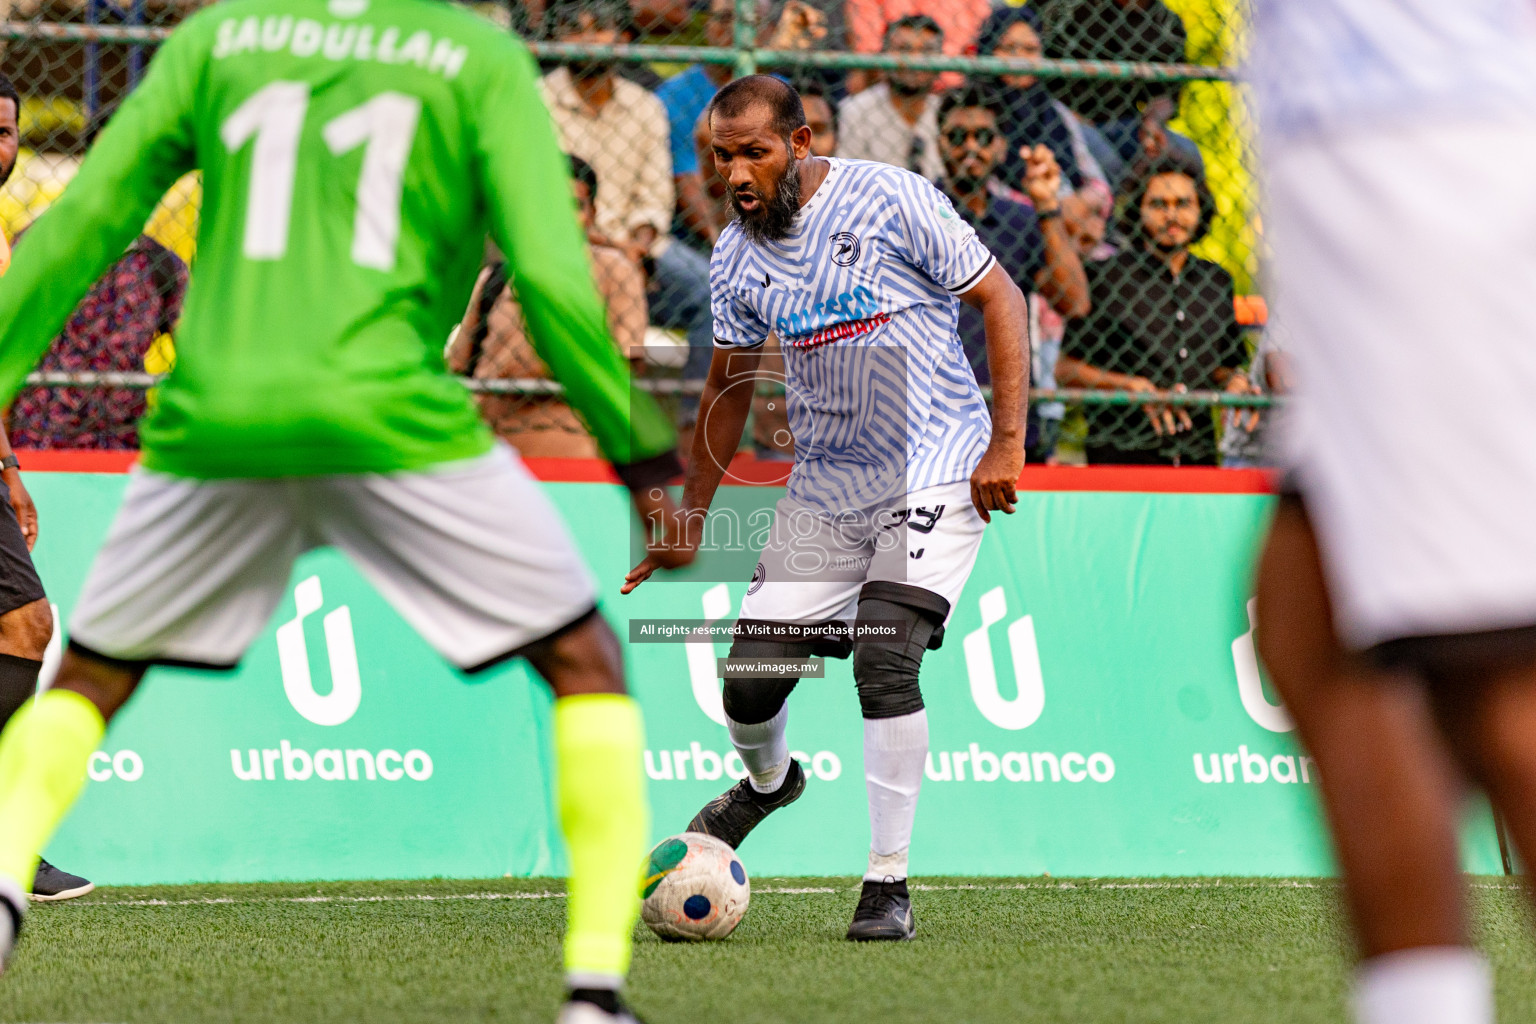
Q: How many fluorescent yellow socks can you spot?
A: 2